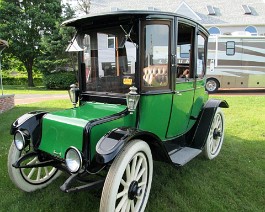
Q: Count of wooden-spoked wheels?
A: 3